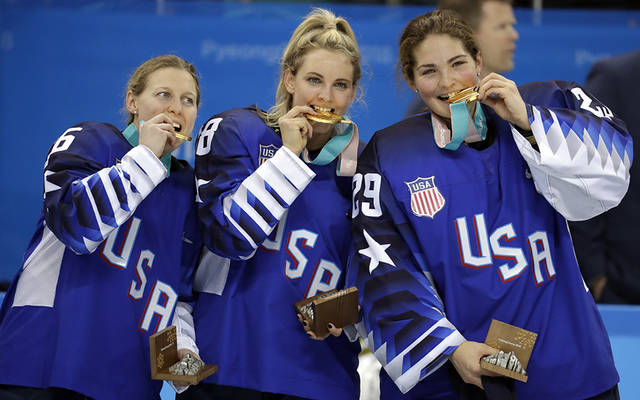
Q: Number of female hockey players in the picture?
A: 3